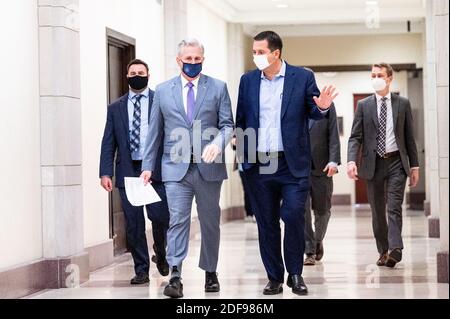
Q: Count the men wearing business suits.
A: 5